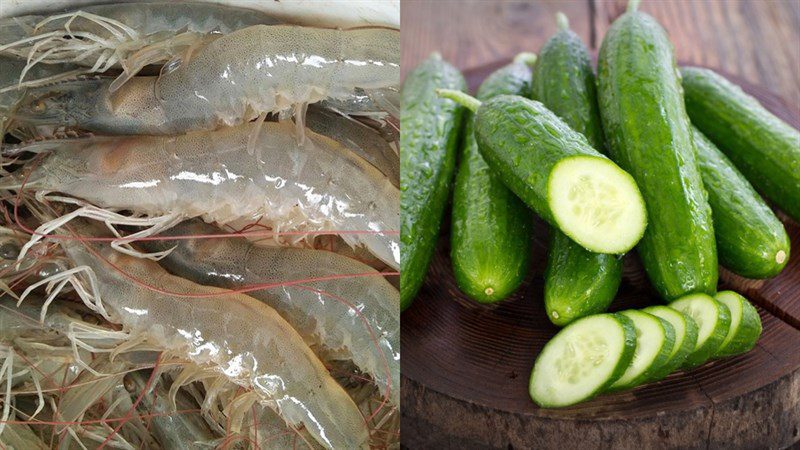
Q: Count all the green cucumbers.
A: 7